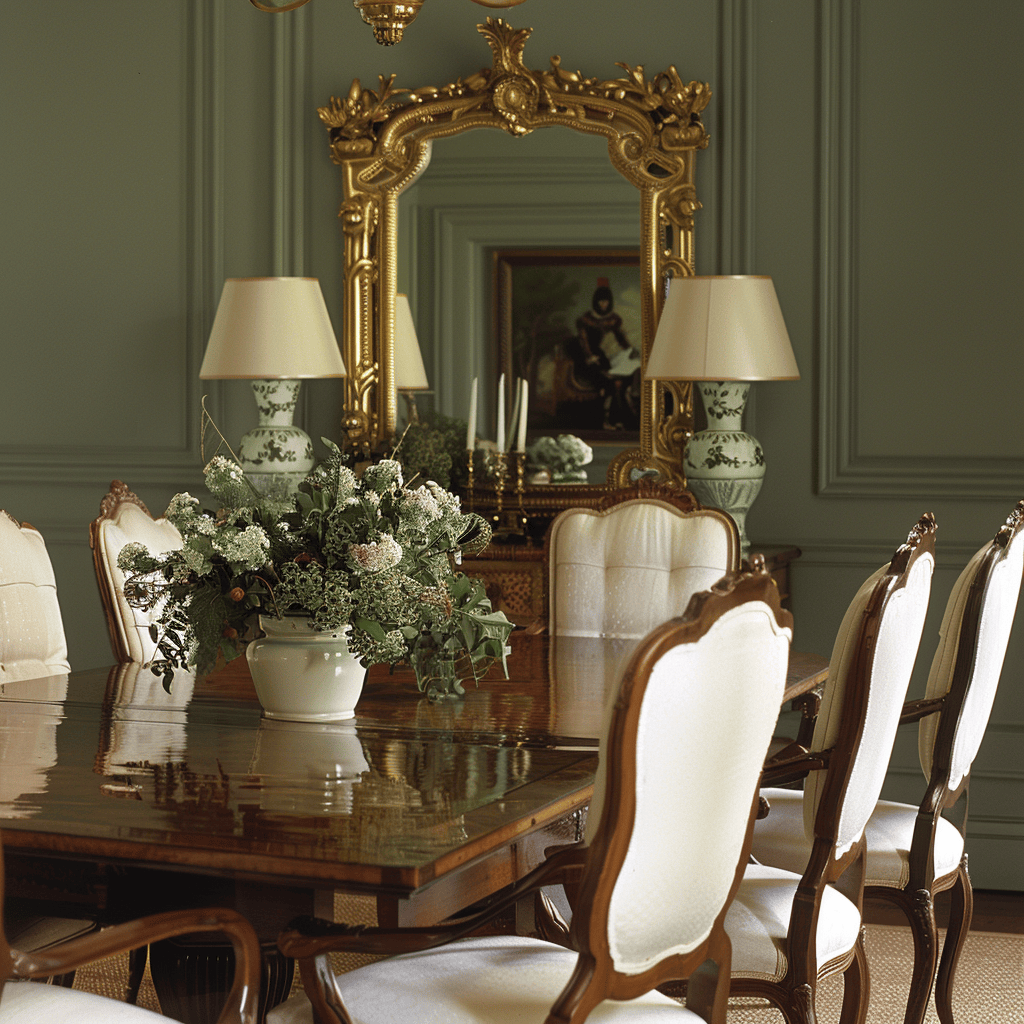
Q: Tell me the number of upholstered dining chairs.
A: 7